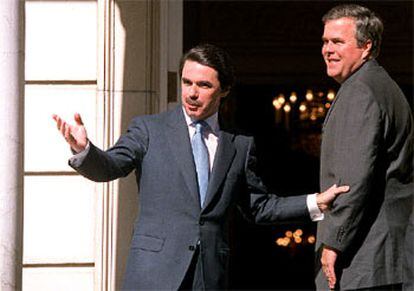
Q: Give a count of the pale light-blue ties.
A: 1